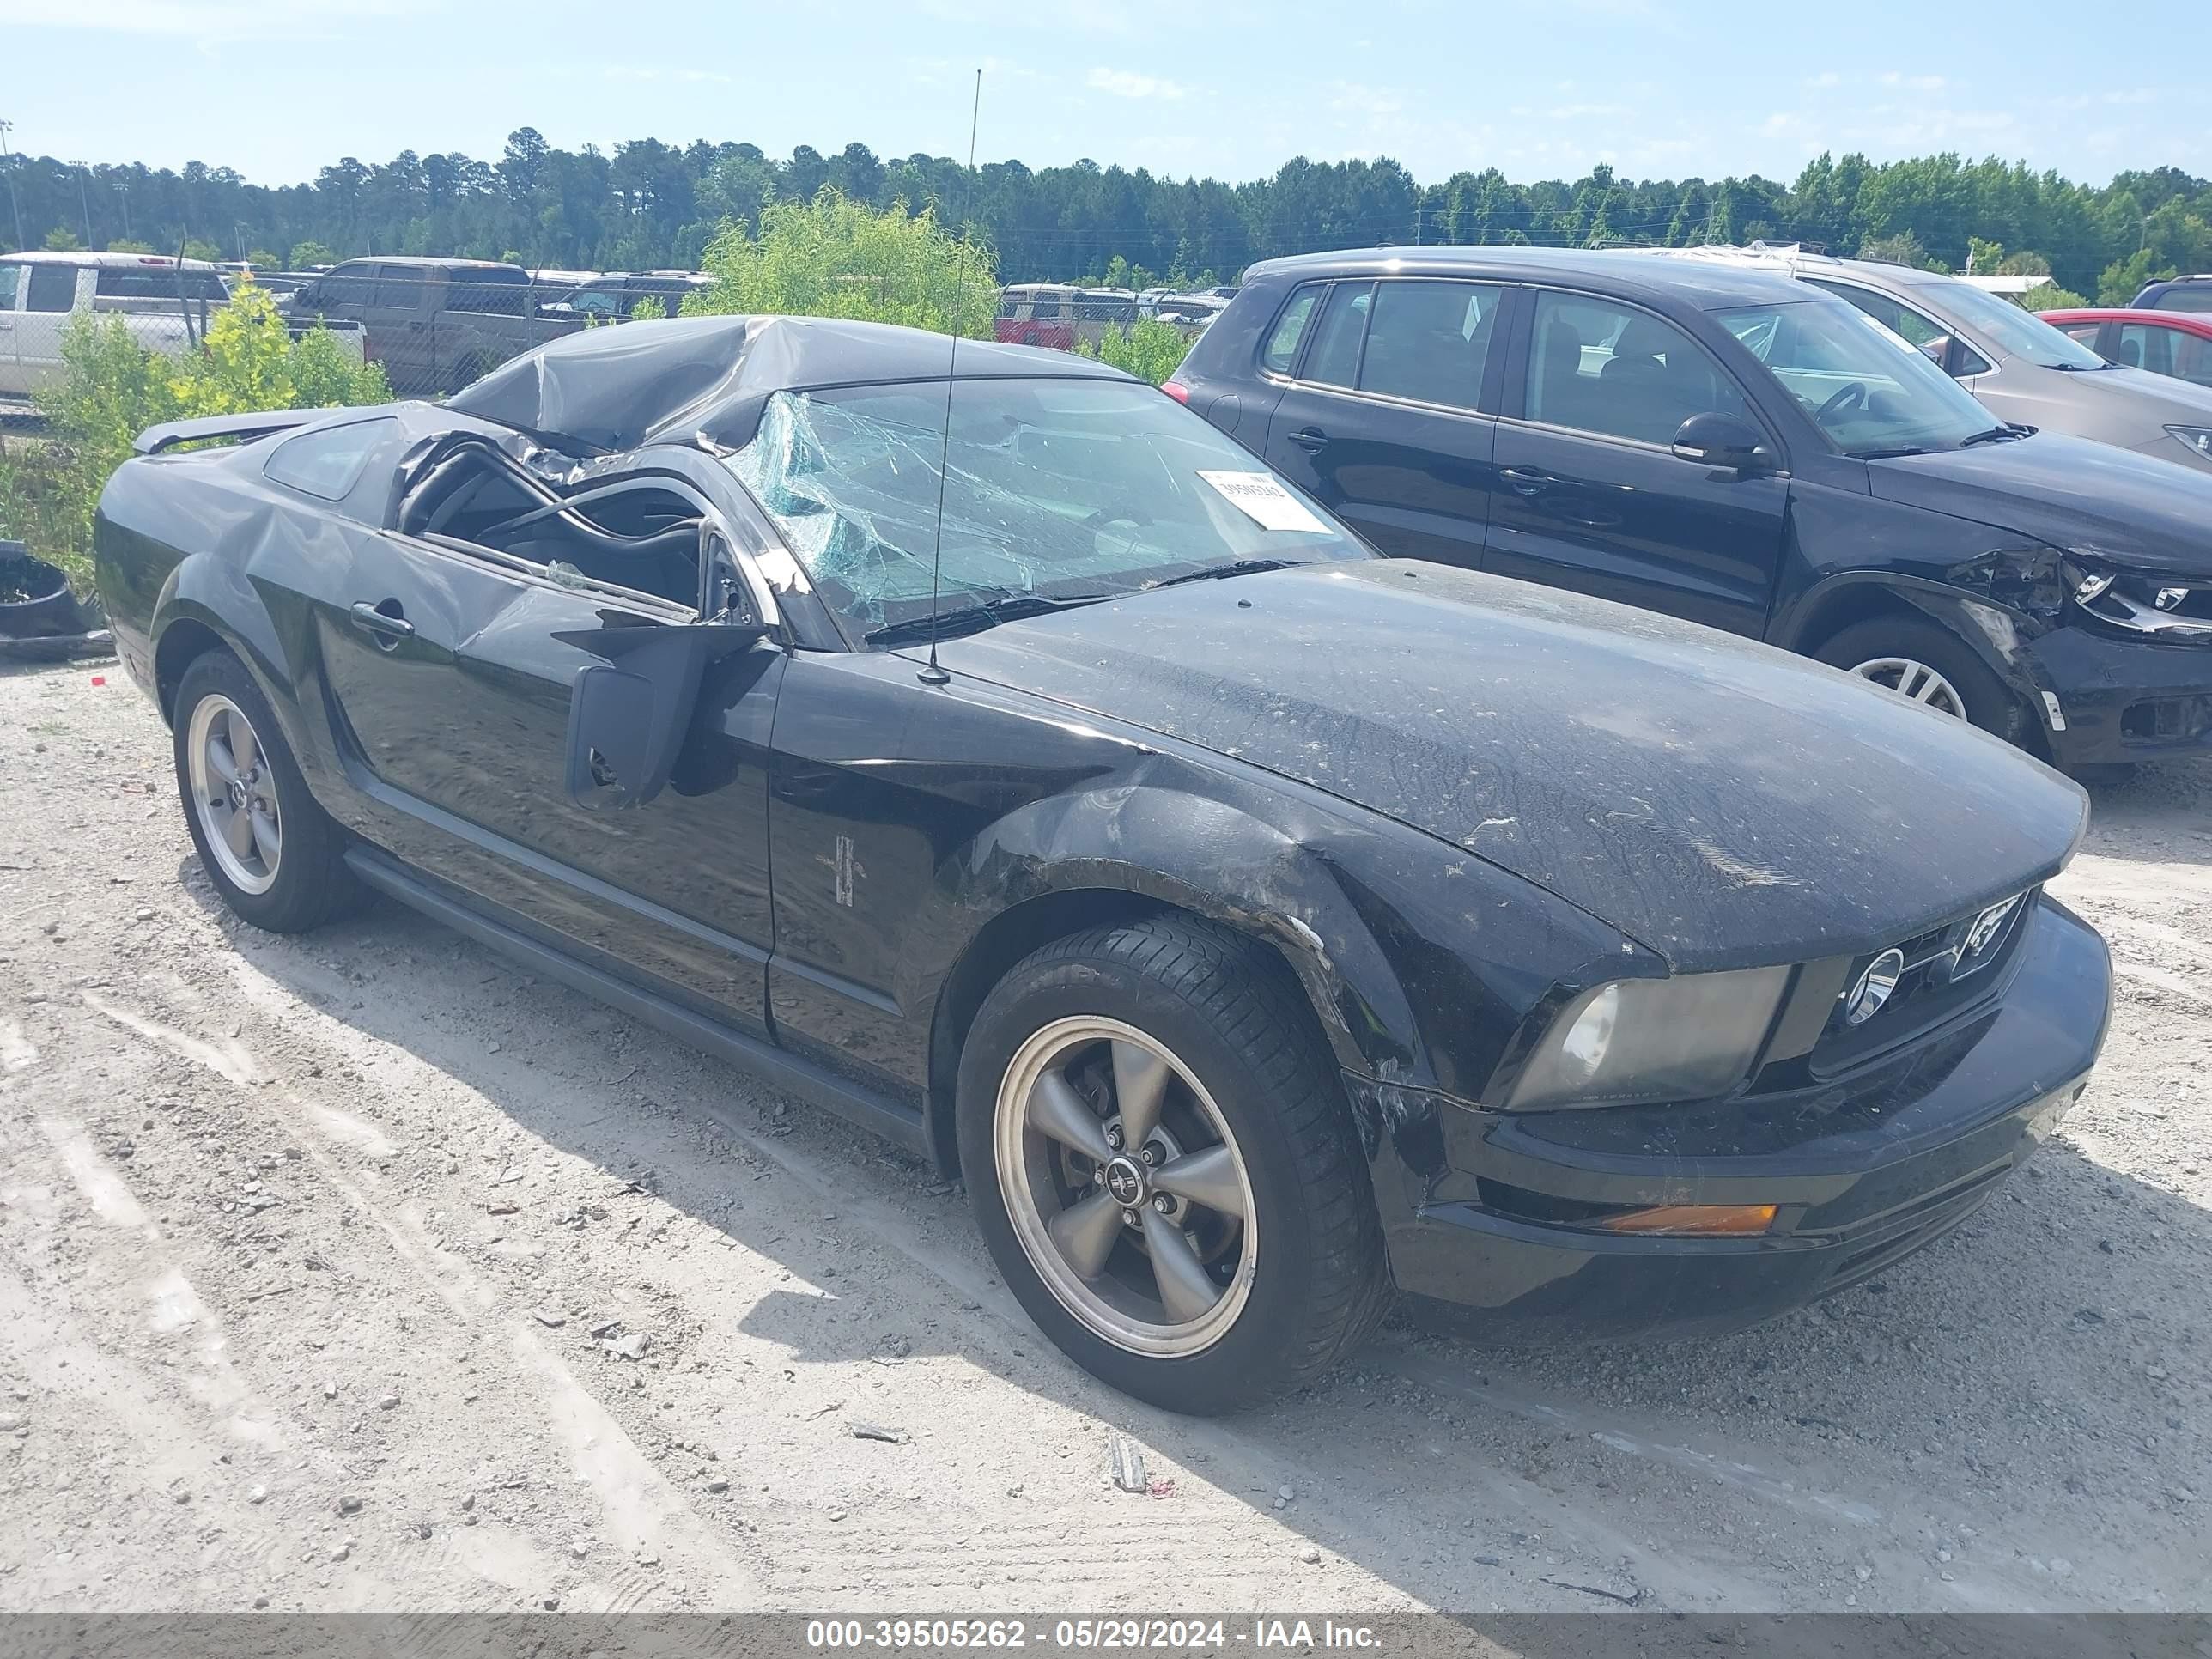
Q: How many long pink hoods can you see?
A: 0